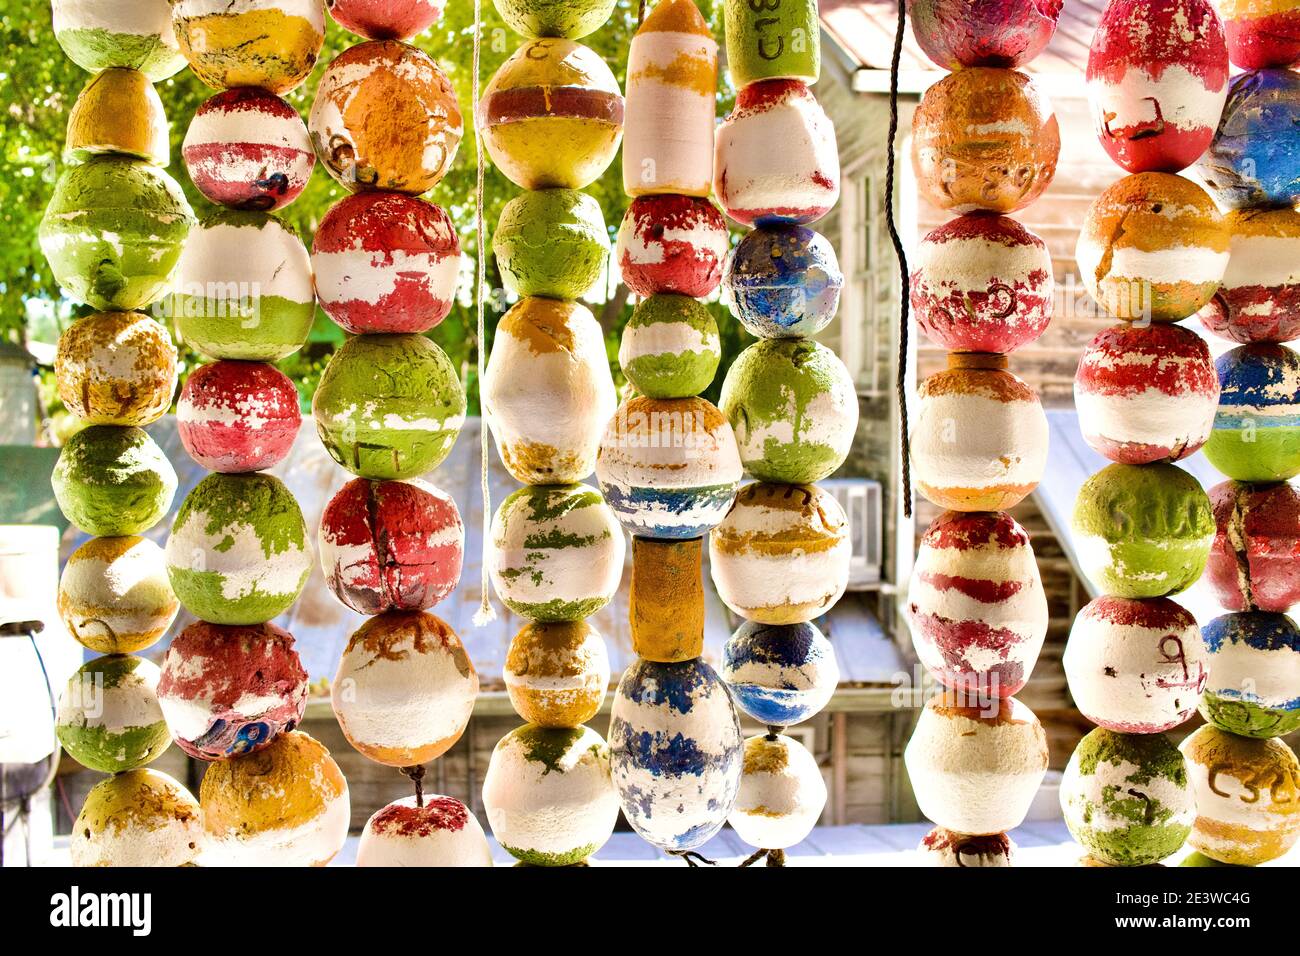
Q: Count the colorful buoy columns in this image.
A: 9